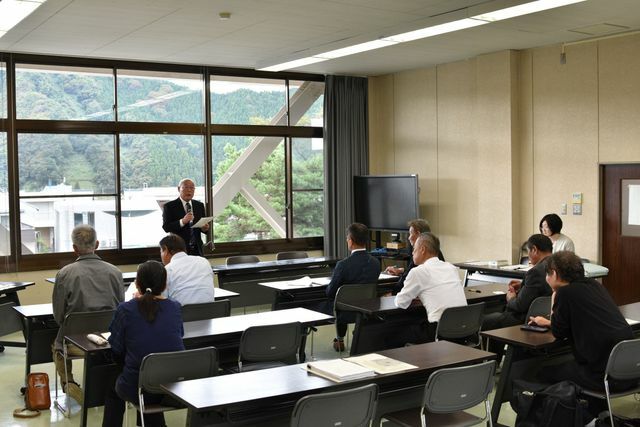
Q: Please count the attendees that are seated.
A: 9